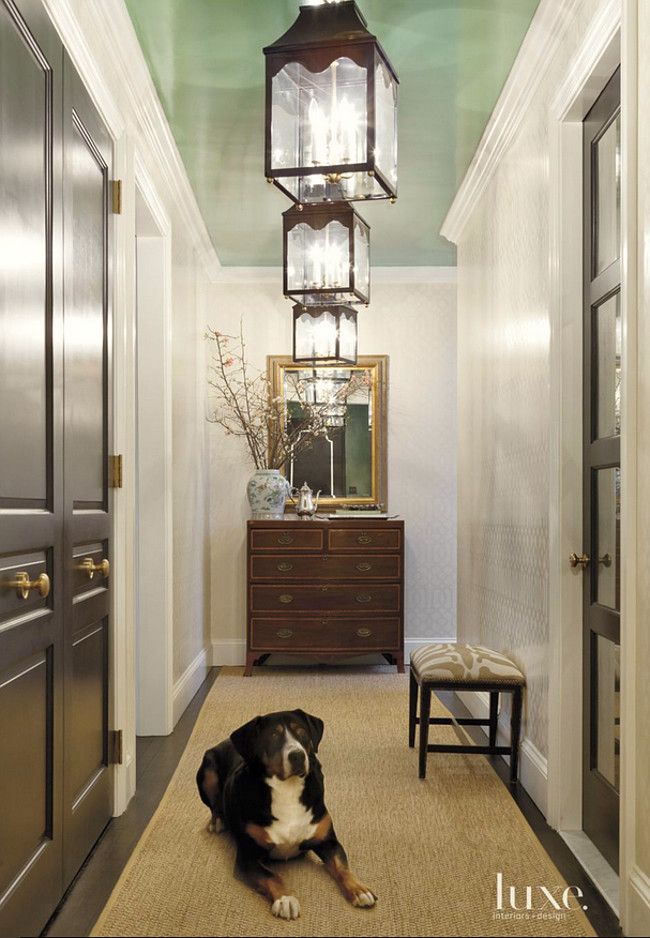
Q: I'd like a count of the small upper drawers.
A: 2